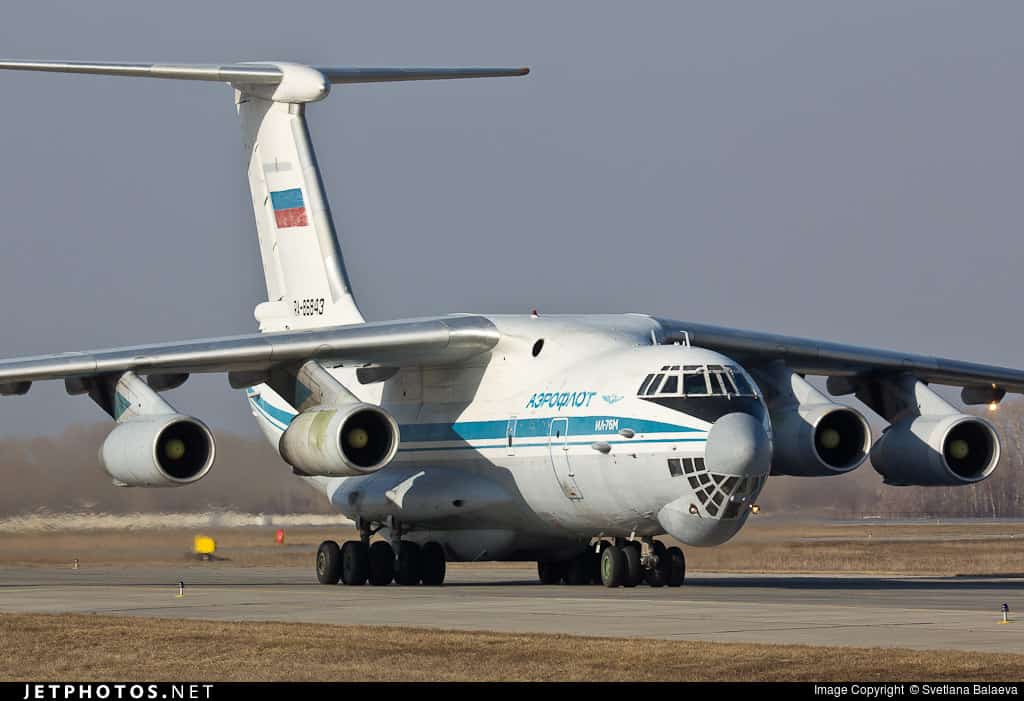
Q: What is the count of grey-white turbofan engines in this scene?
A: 4